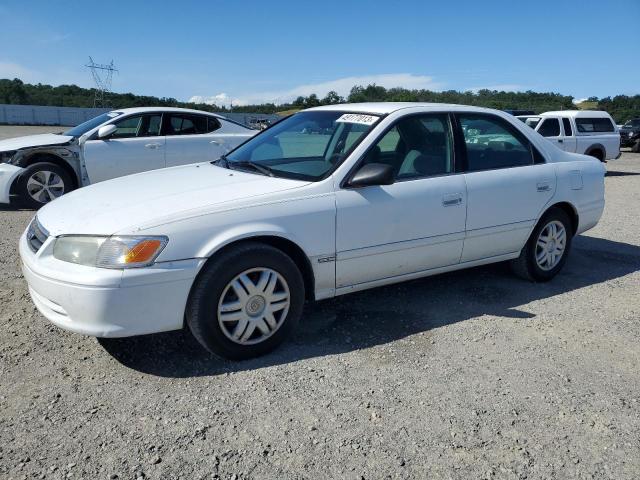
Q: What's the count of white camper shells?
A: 1